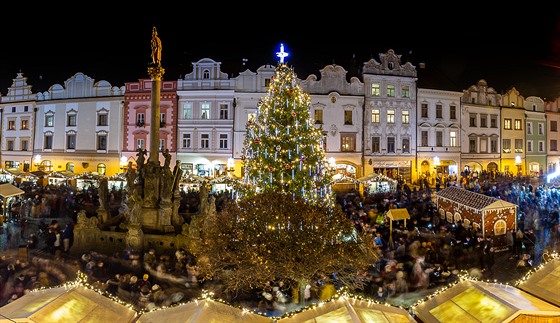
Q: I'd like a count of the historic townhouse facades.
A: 12